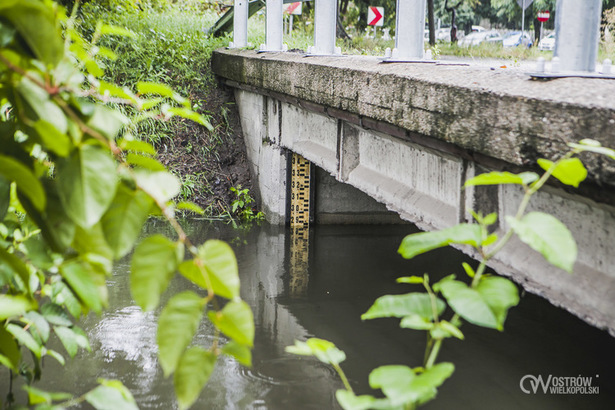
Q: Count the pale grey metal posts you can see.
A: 5